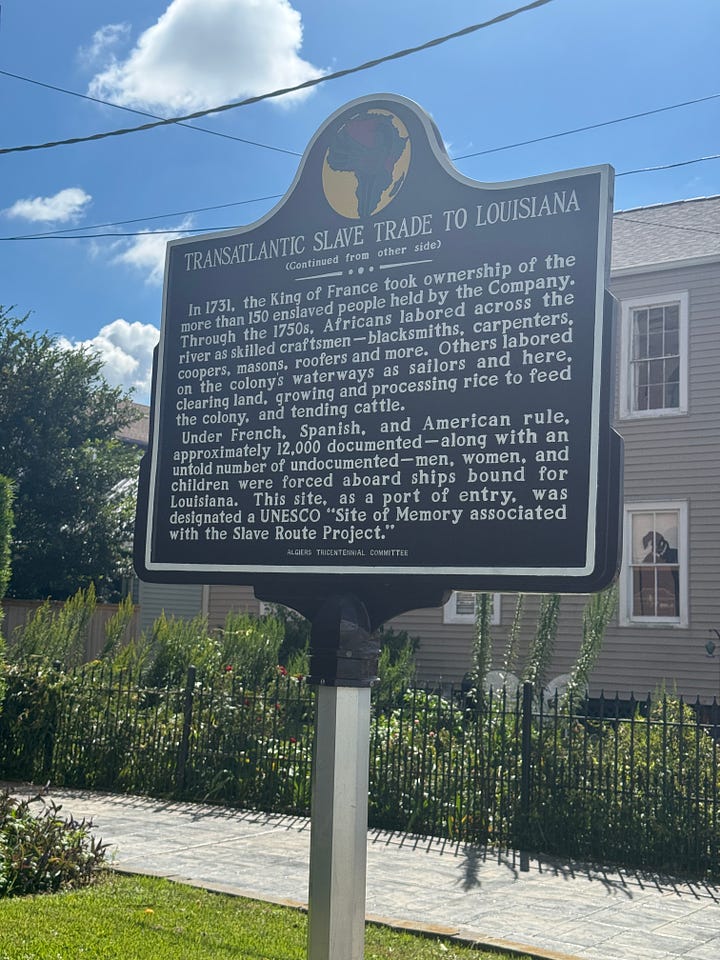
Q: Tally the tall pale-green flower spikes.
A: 4